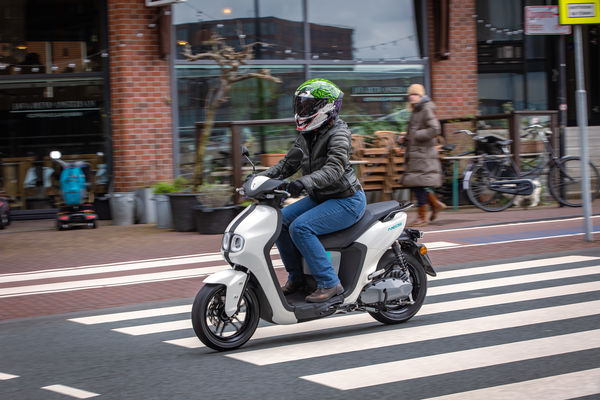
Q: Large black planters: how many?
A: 2